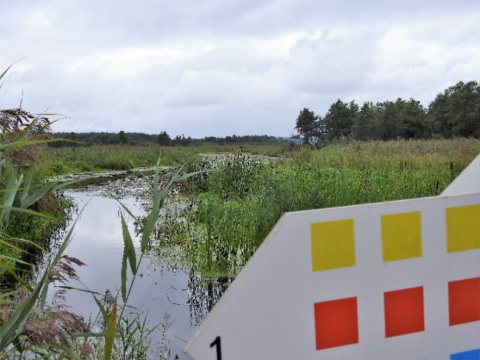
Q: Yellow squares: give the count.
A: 3